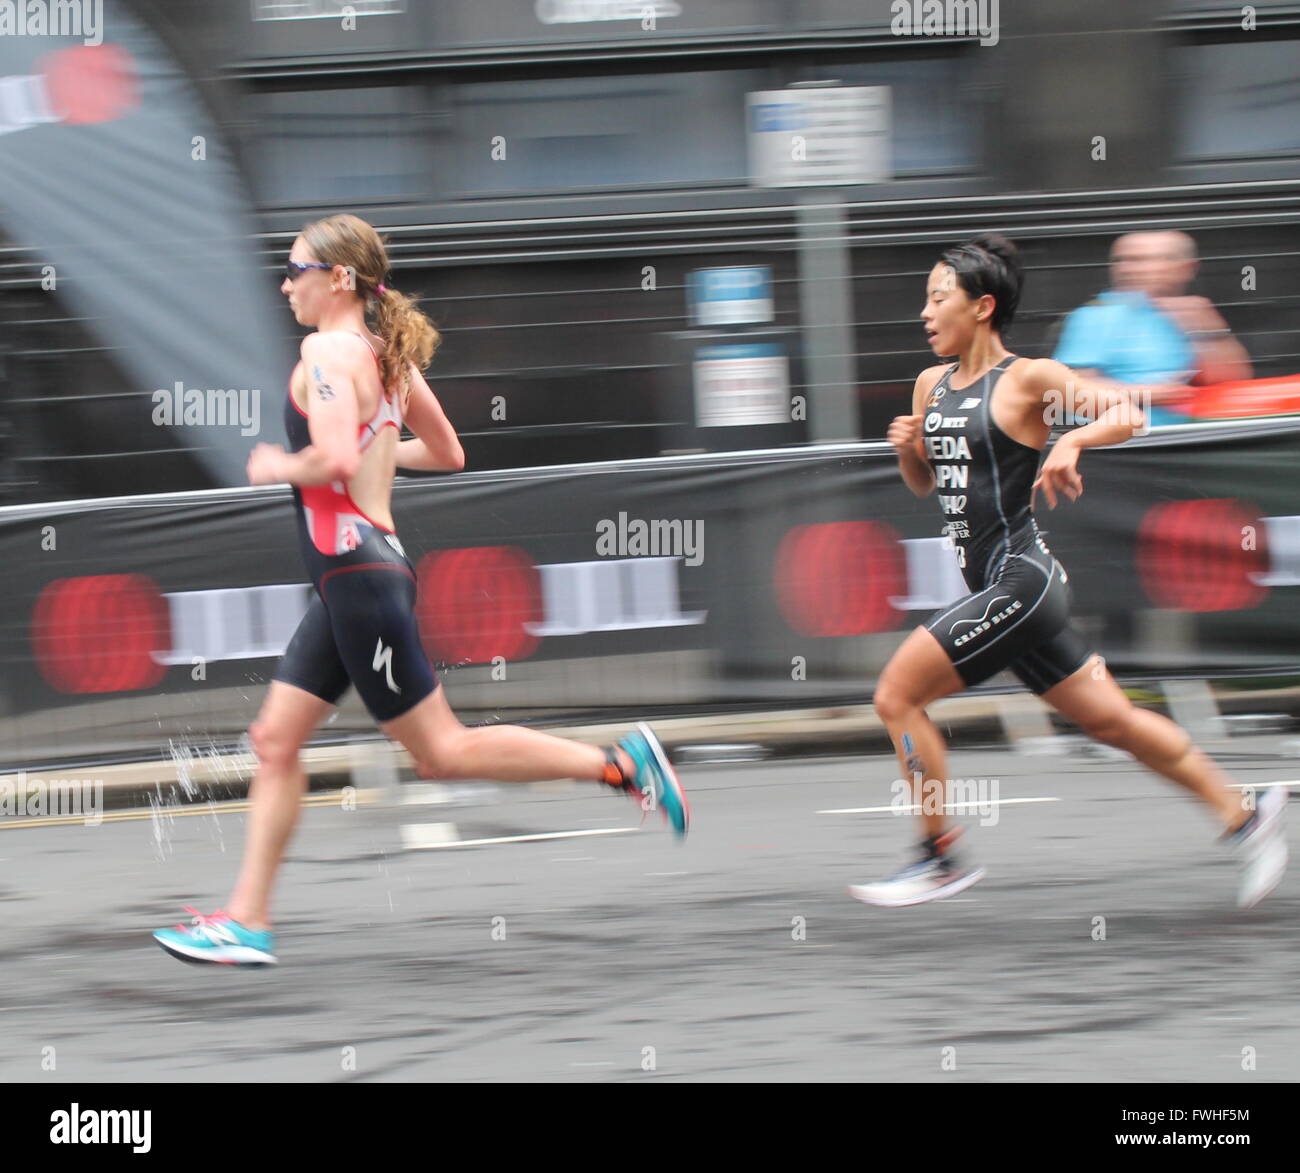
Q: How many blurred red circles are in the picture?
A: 5